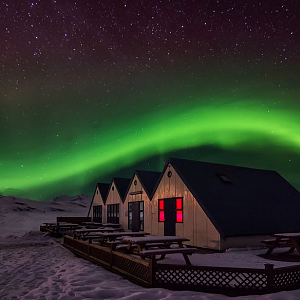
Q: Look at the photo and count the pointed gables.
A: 4